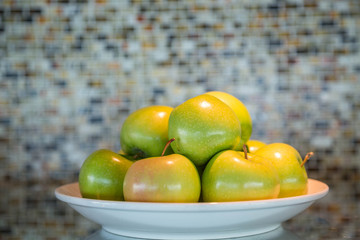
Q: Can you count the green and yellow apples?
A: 8